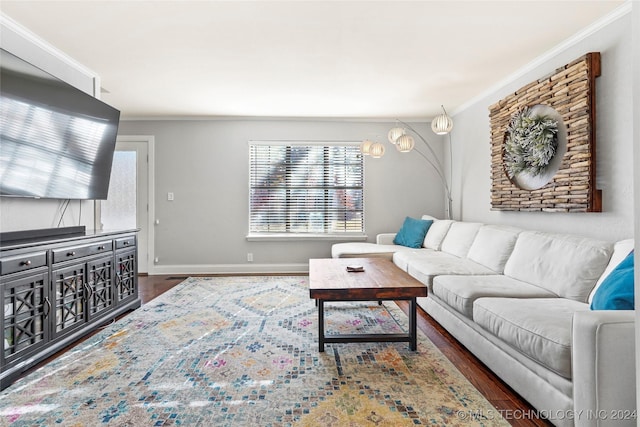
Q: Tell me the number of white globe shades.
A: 5